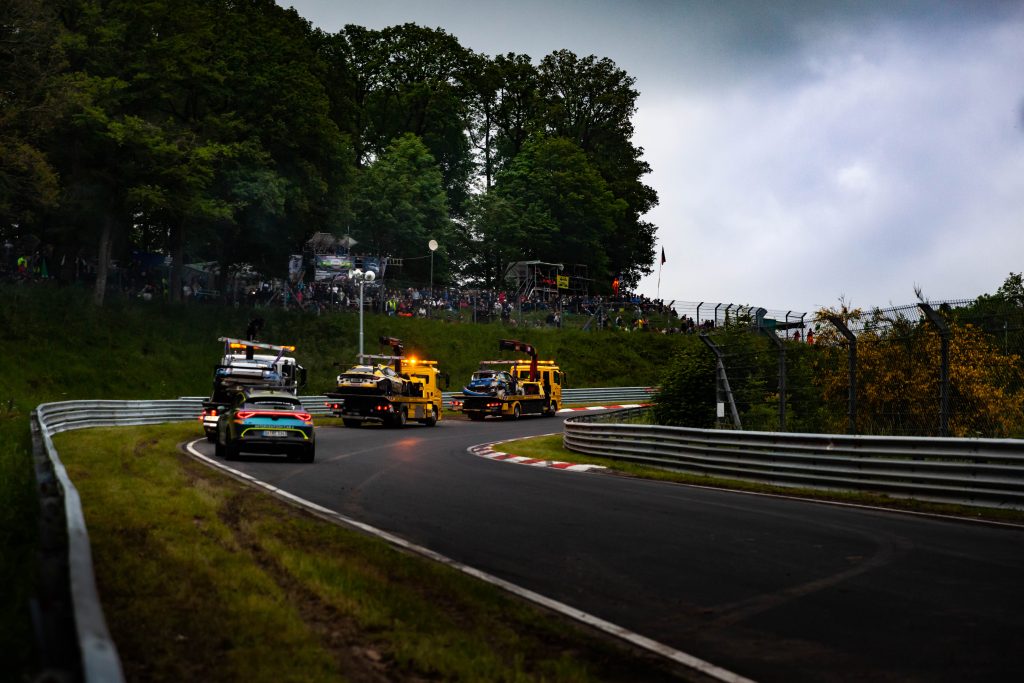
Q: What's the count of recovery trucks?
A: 3